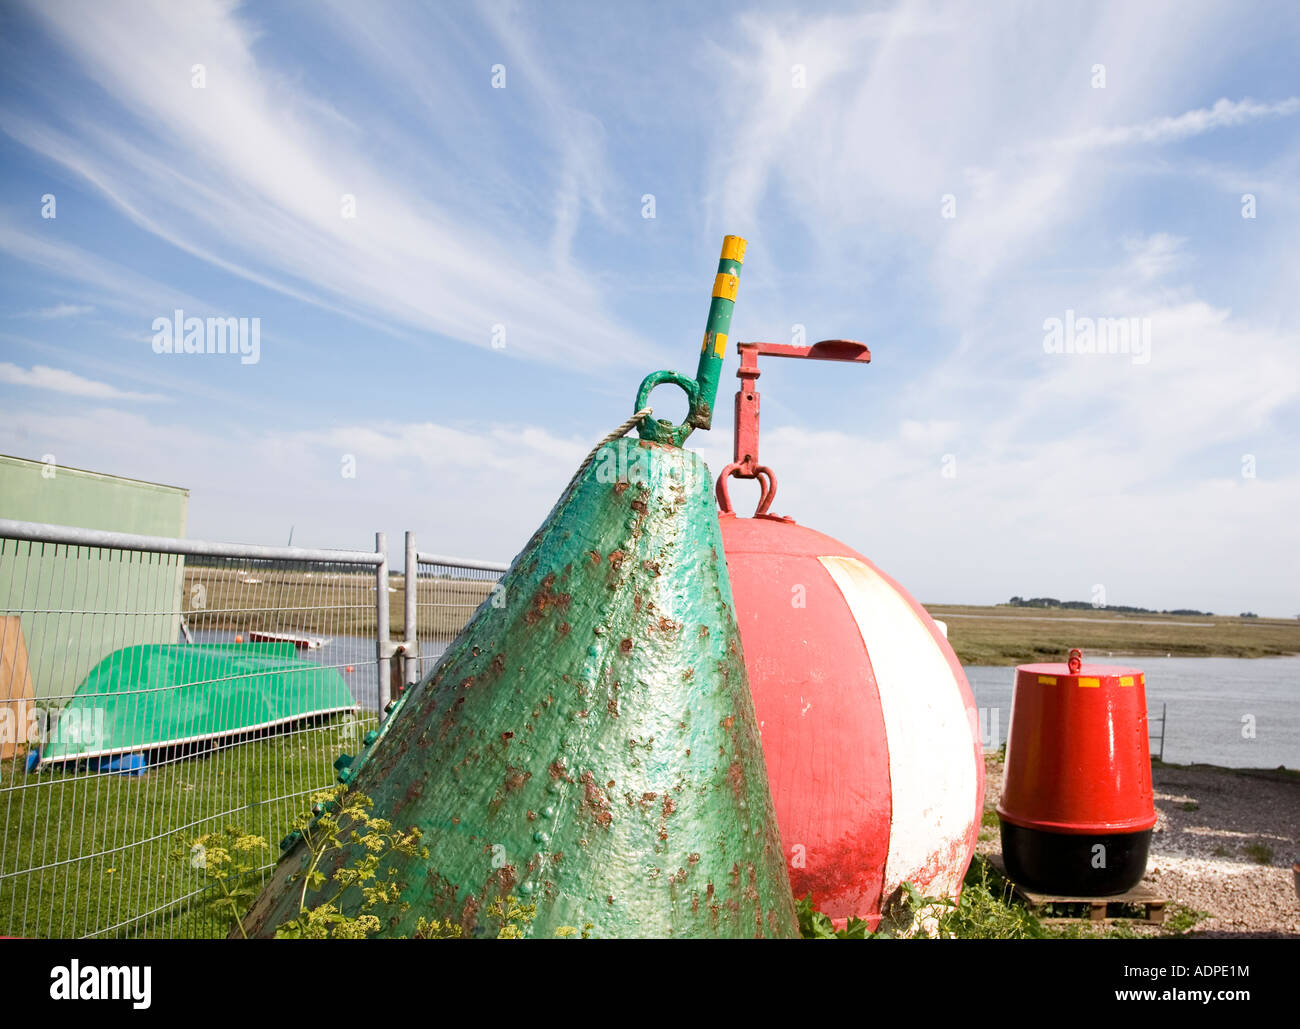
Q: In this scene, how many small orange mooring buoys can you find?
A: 2